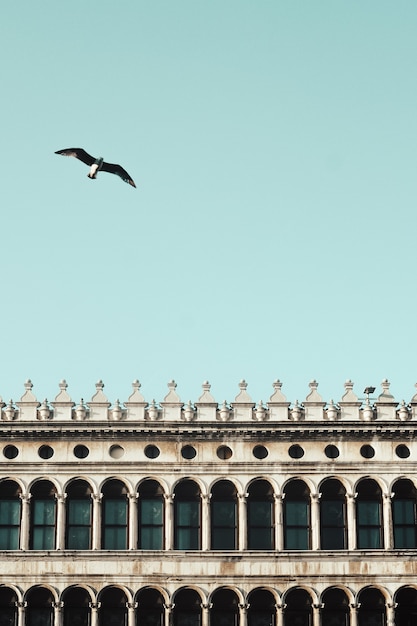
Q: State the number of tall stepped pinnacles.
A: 11